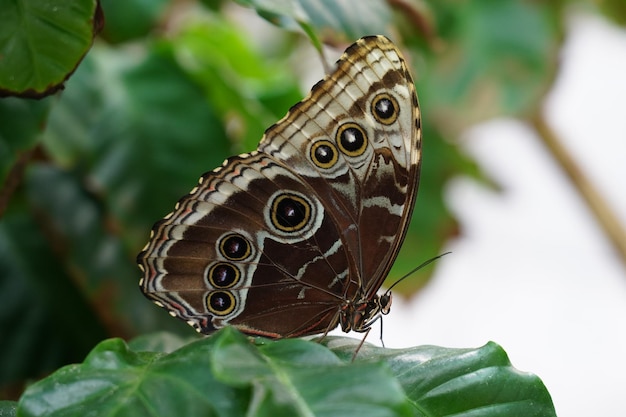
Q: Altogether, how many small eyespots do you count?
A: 6